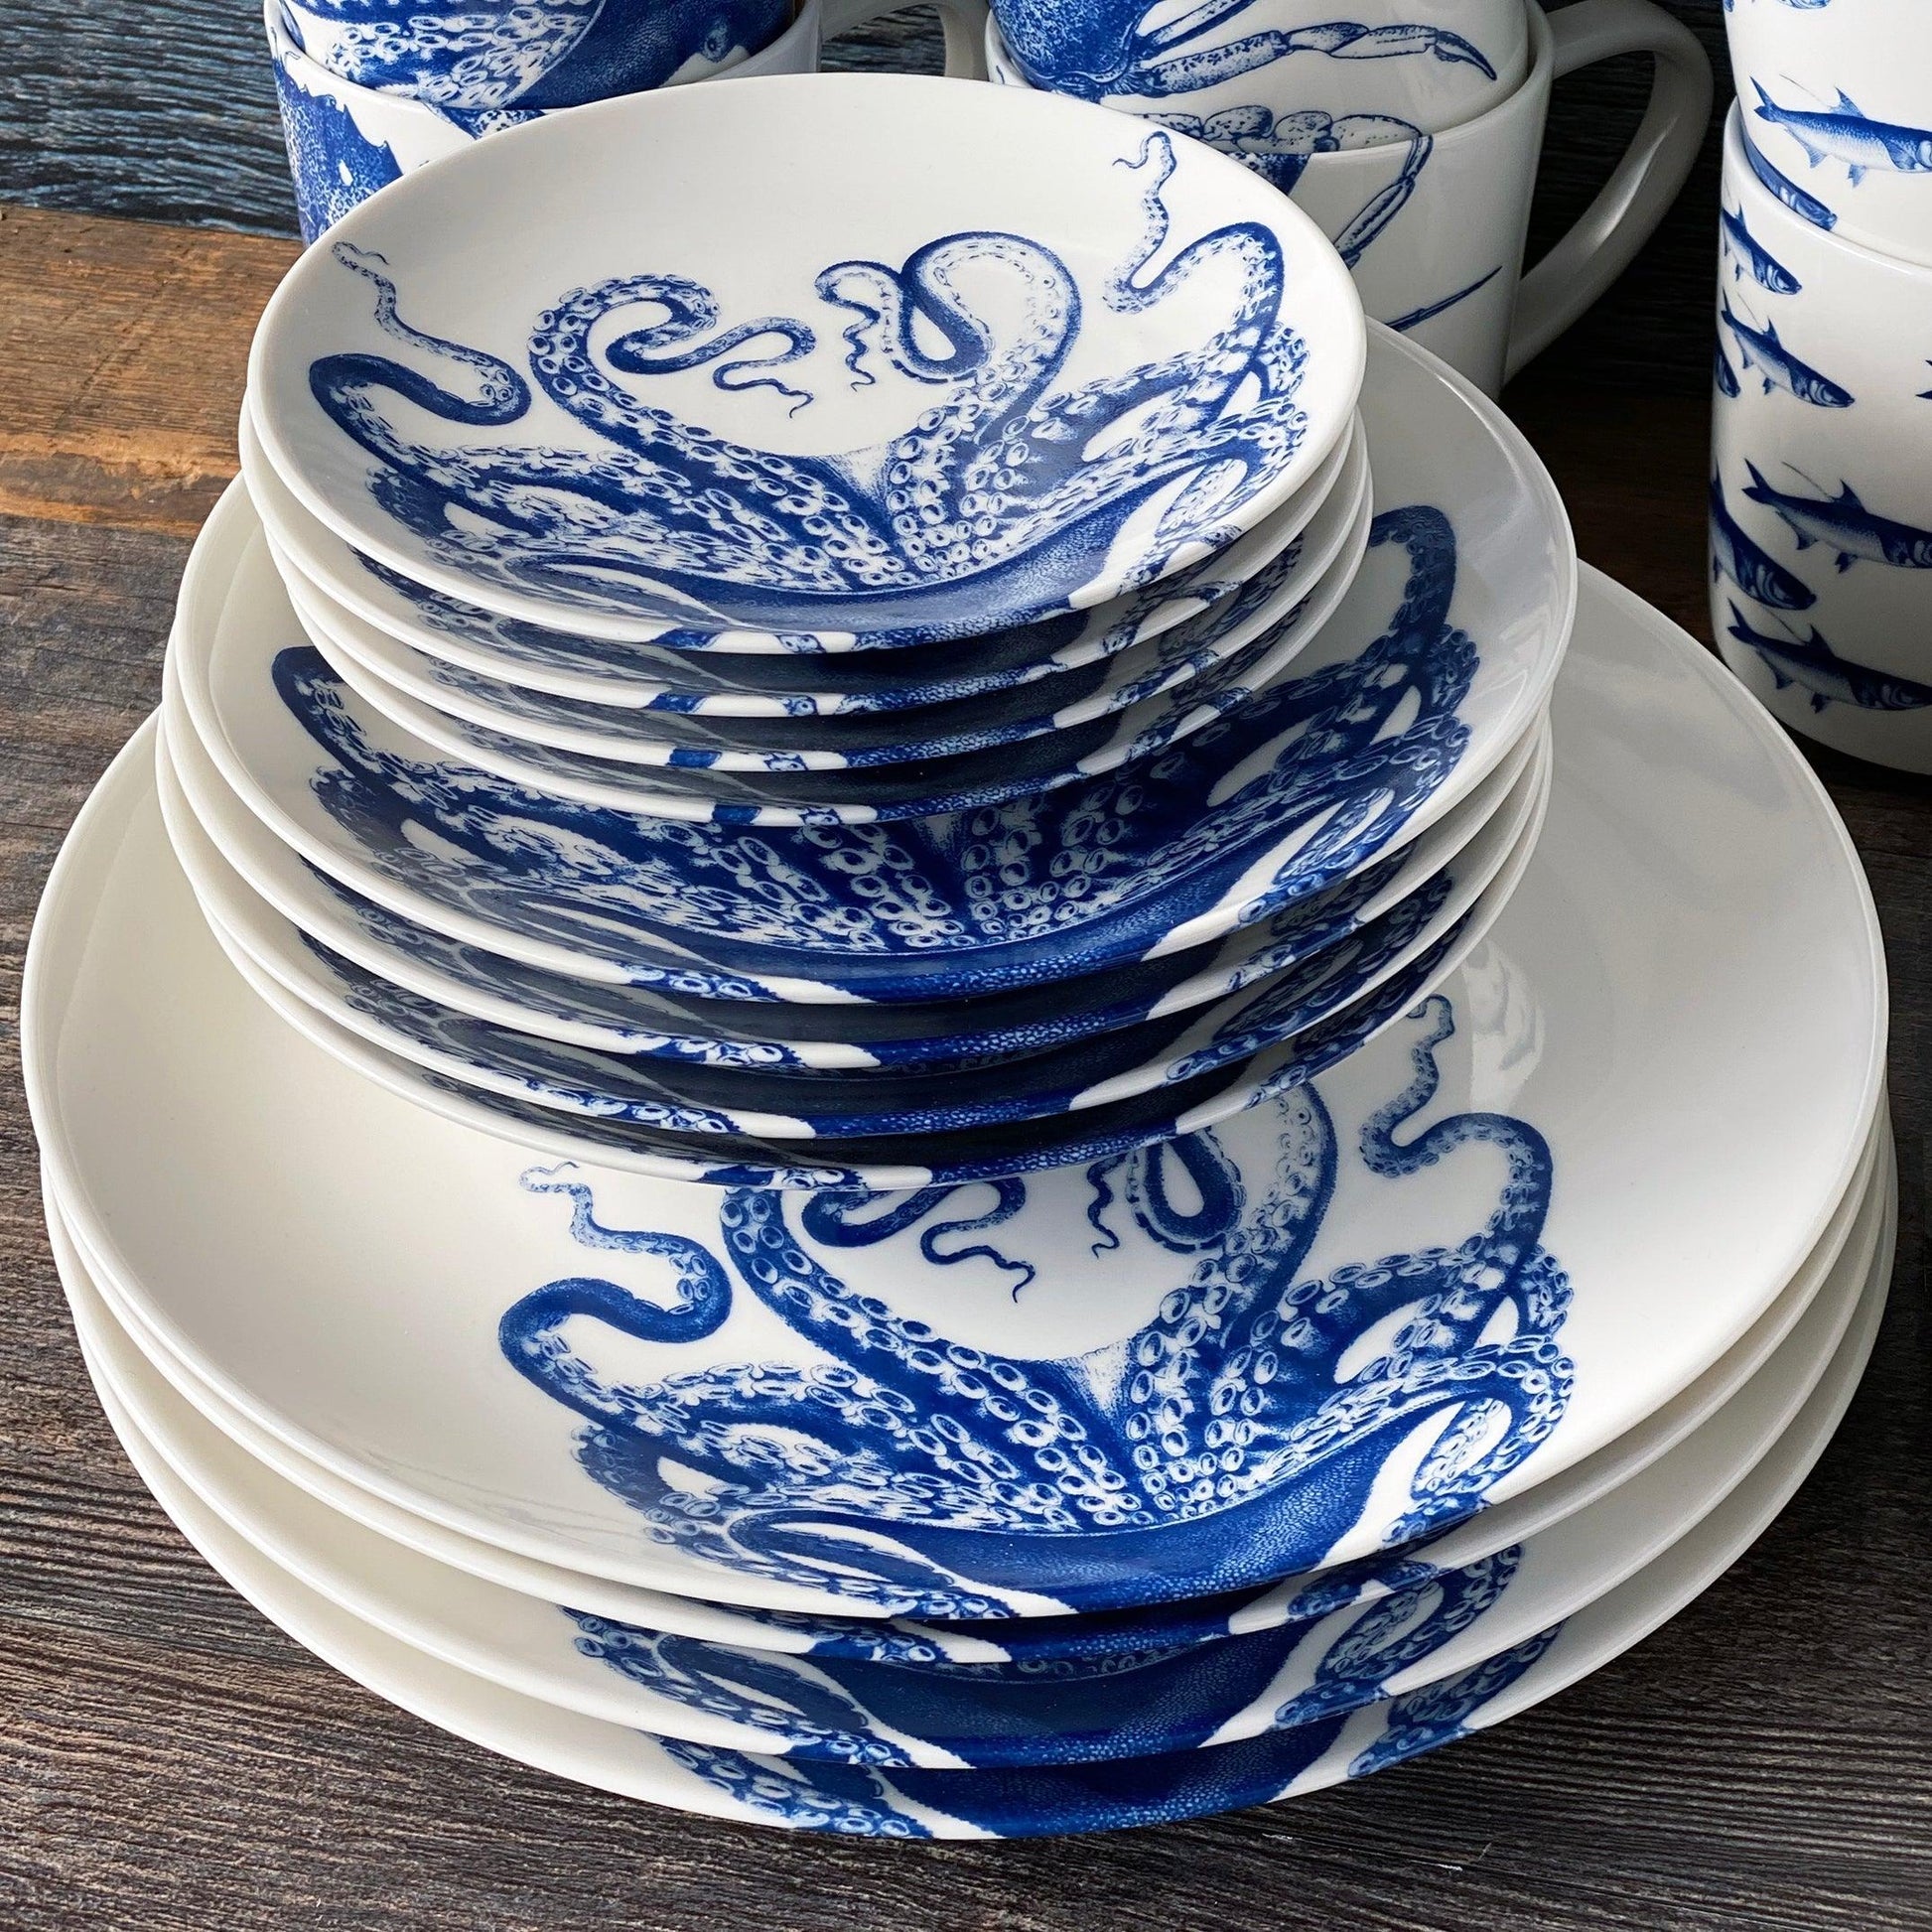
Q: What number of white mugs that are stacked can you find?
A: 6